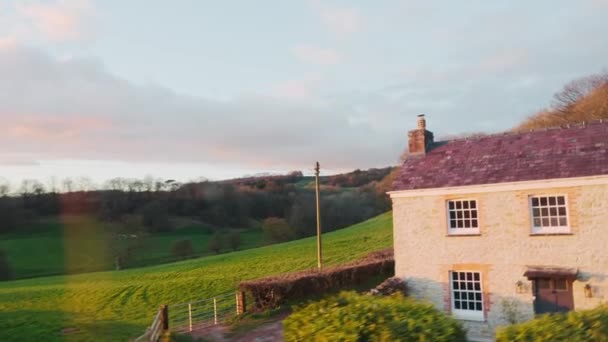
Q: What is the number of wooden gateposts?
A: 2